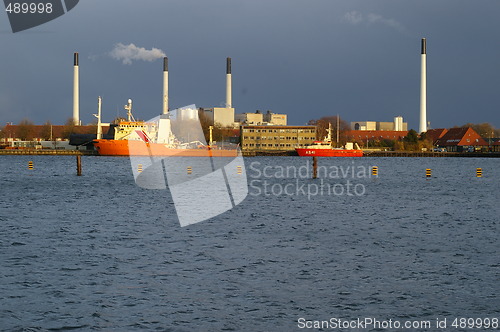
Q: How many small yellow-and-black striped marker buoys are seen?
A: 7